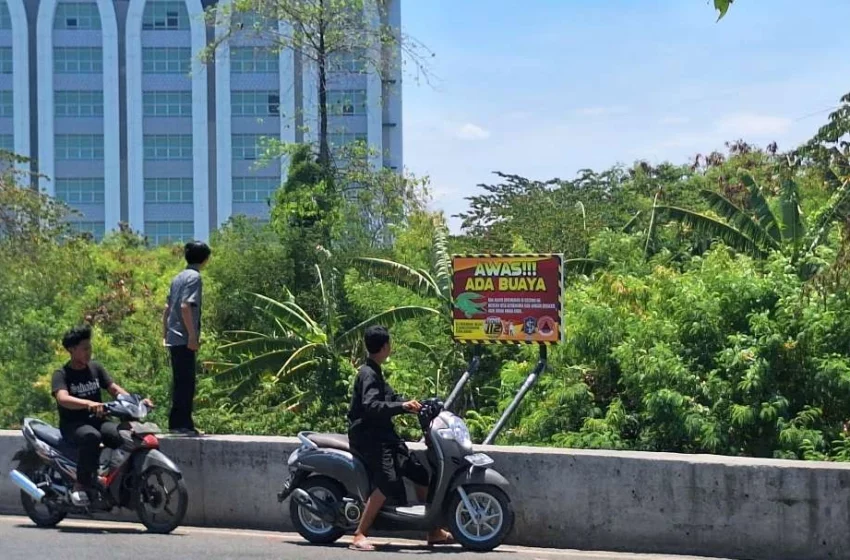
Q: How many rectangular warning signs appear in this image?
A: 1